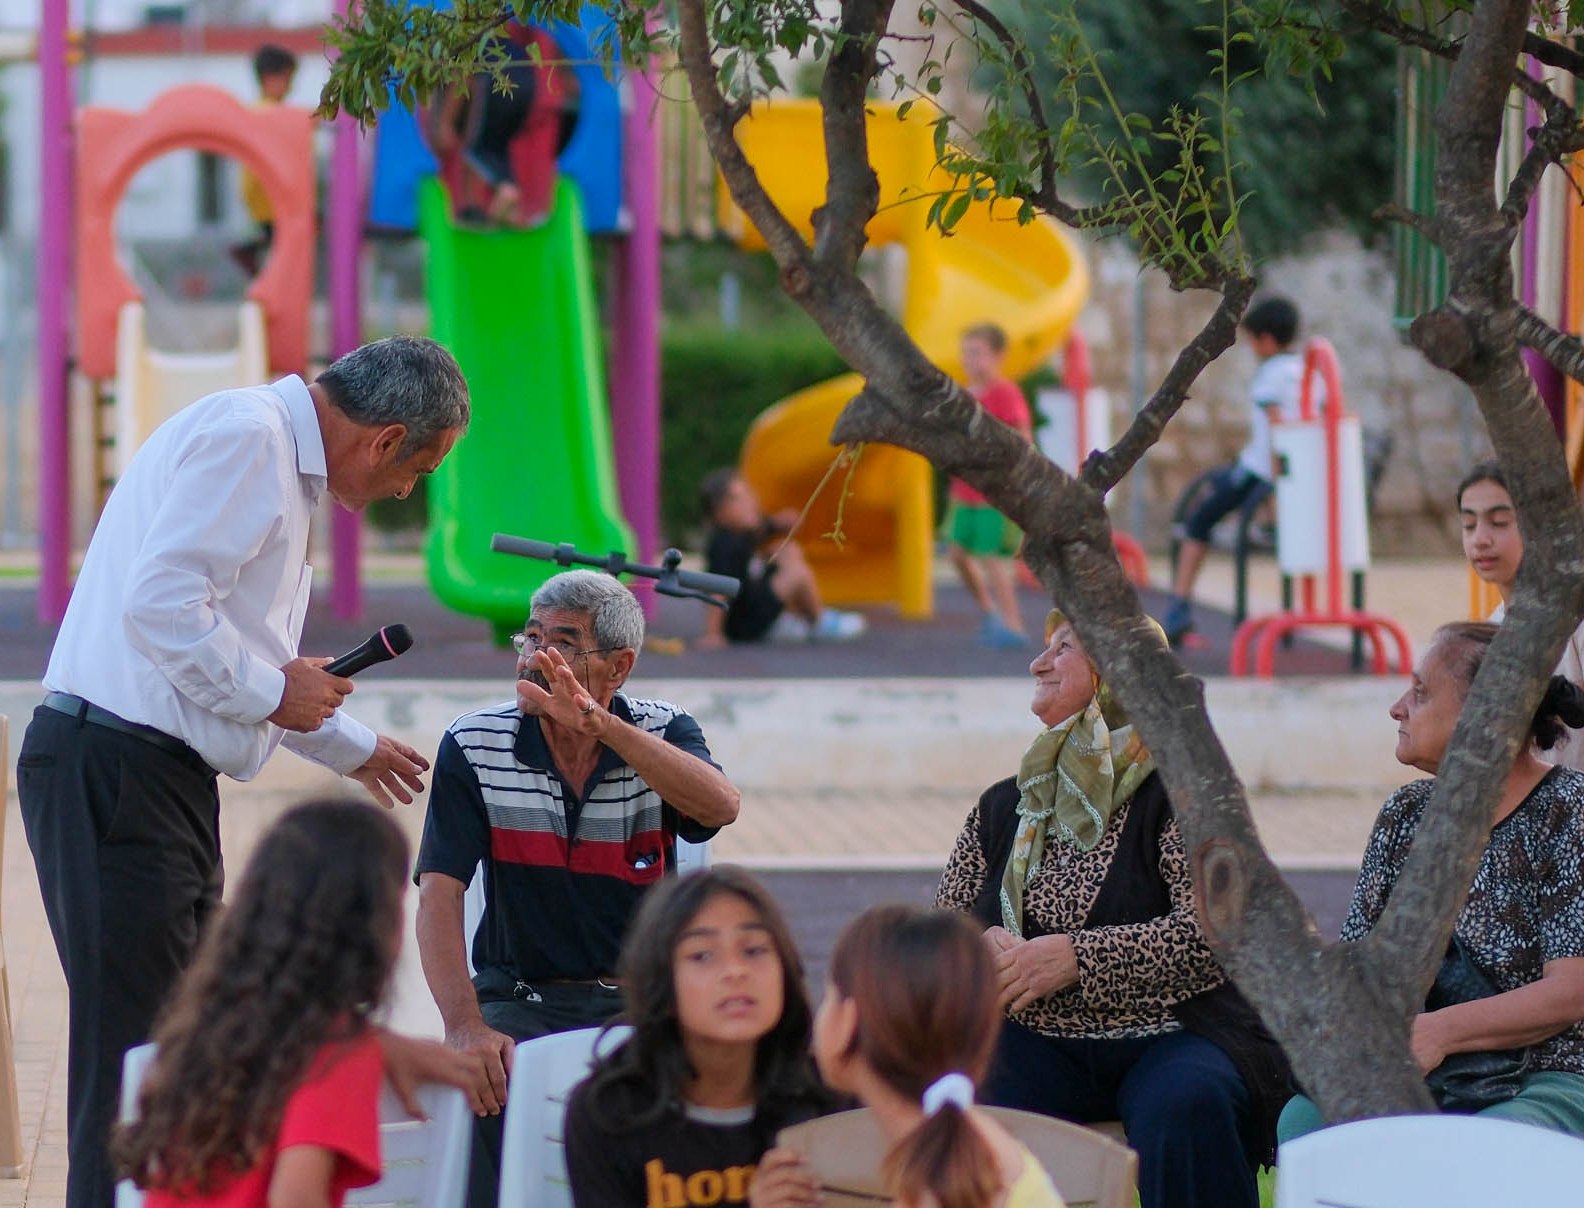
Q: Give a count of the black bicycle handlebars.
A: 1